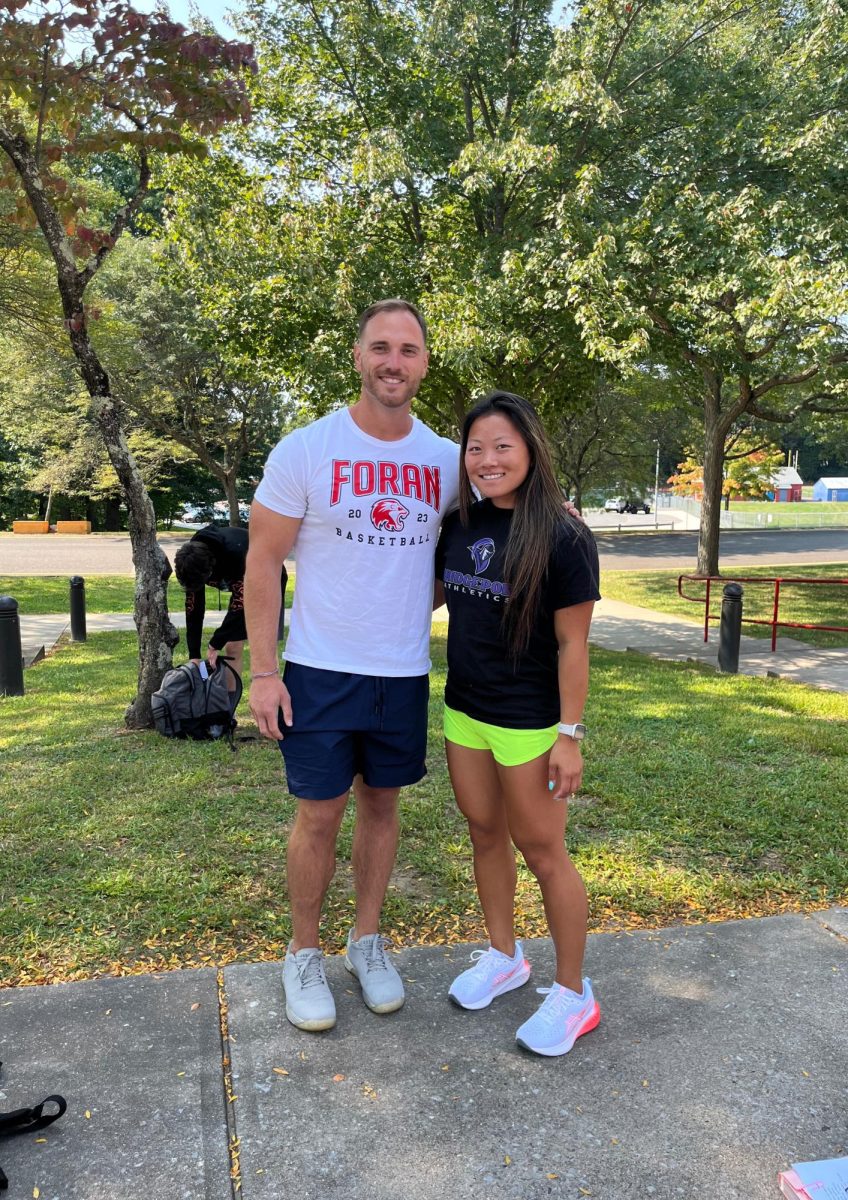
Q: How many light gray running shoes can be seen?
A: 2